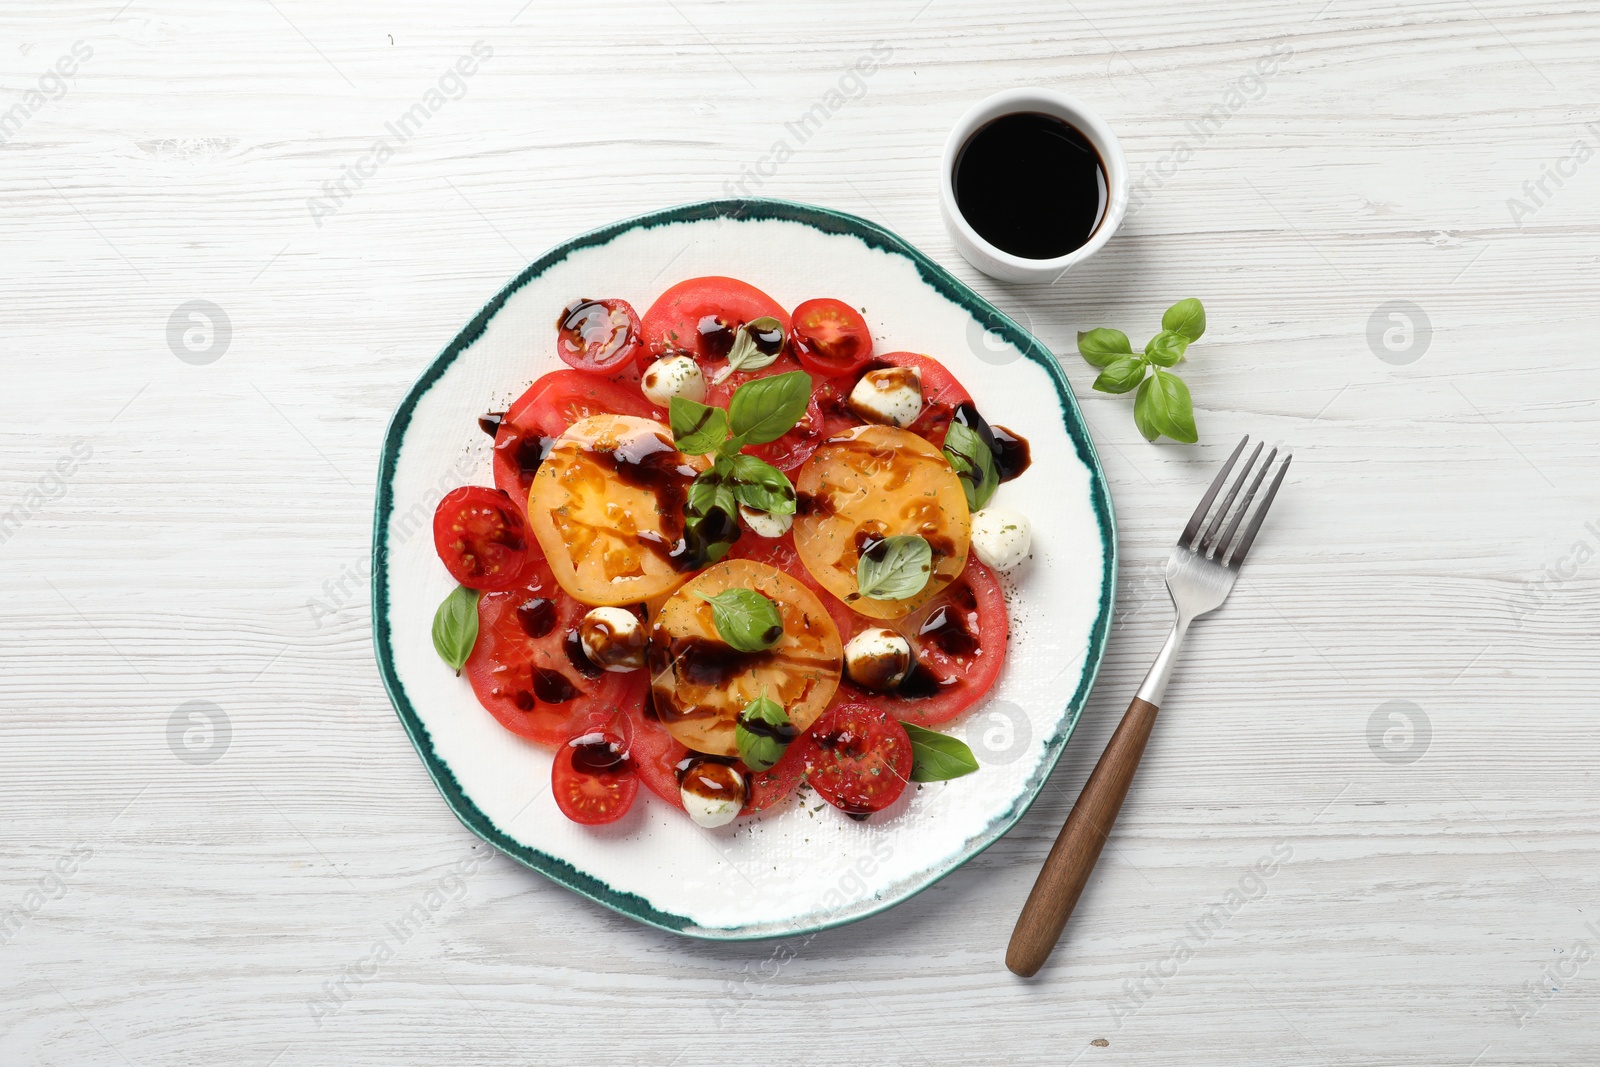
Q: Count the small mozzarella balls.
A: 7